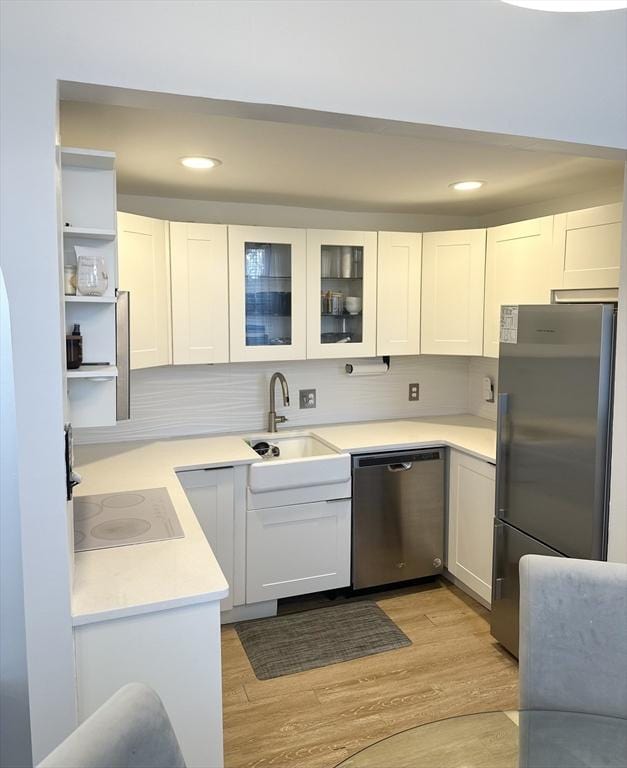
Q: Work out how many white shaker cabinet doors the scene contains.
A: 11